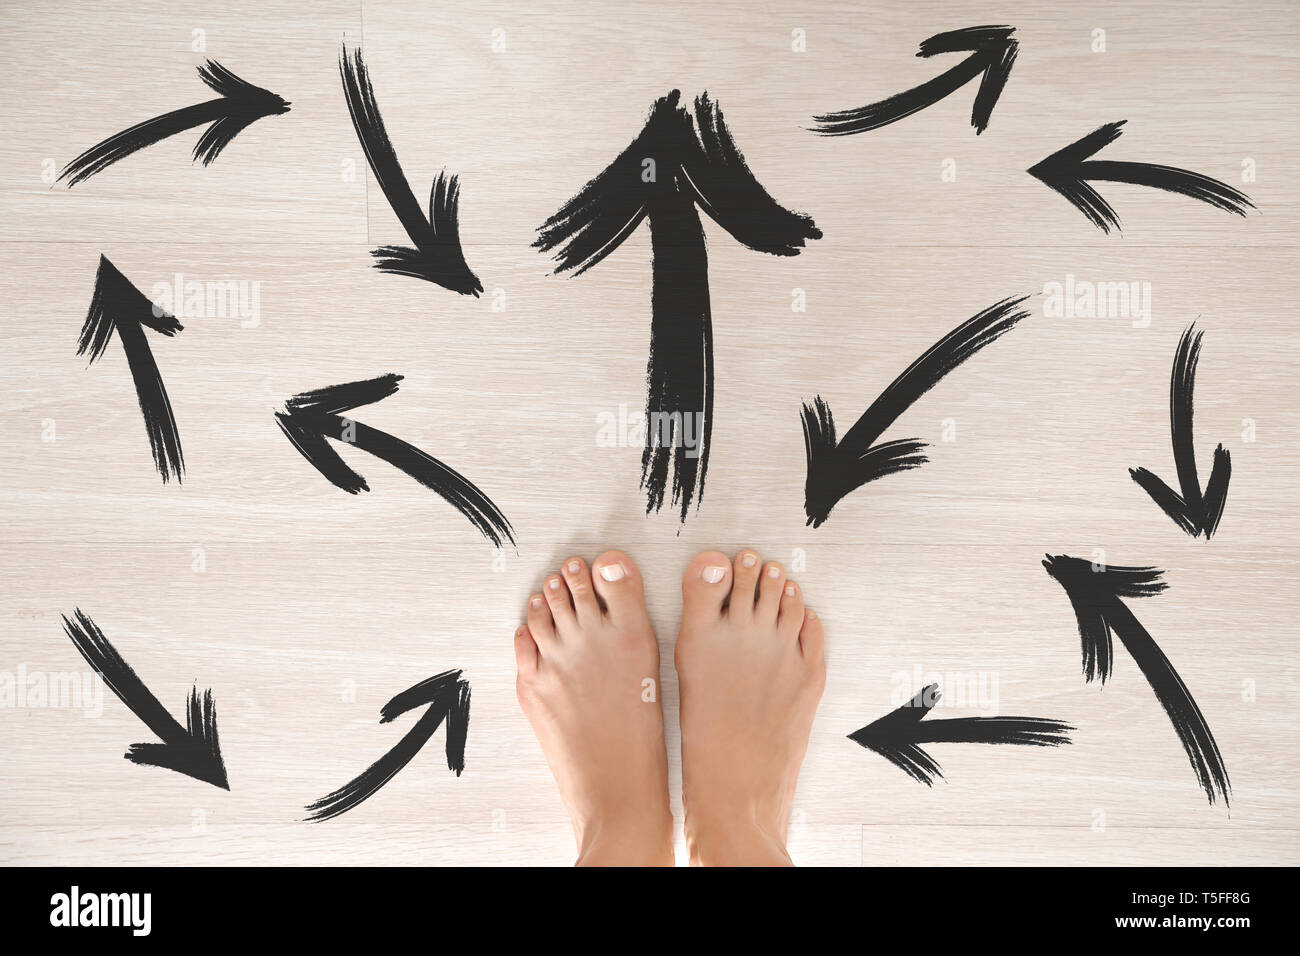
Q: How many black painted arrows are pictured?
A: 13